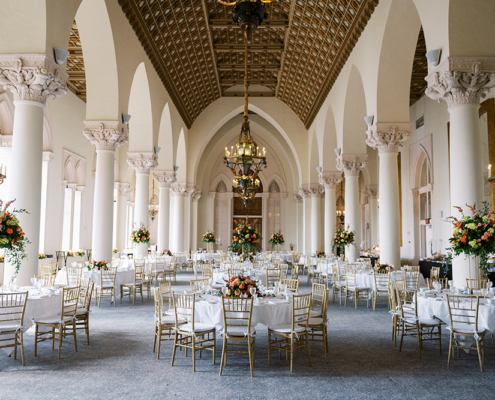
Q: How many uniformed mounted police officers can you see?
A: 0